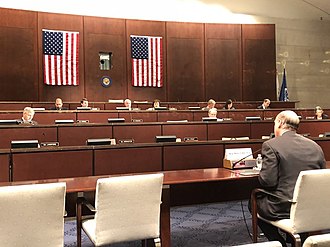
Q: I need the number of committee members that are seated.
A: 10